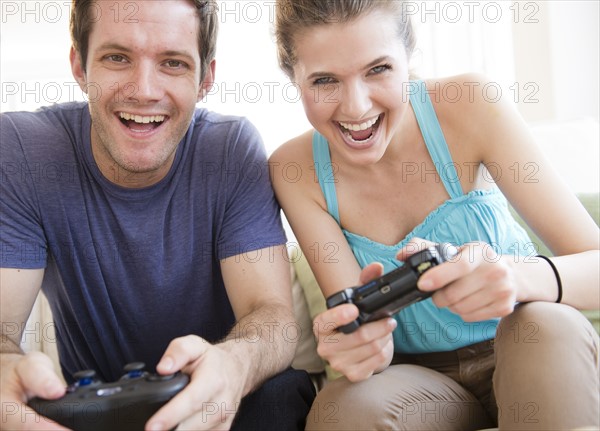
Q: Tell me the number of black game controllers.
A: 2